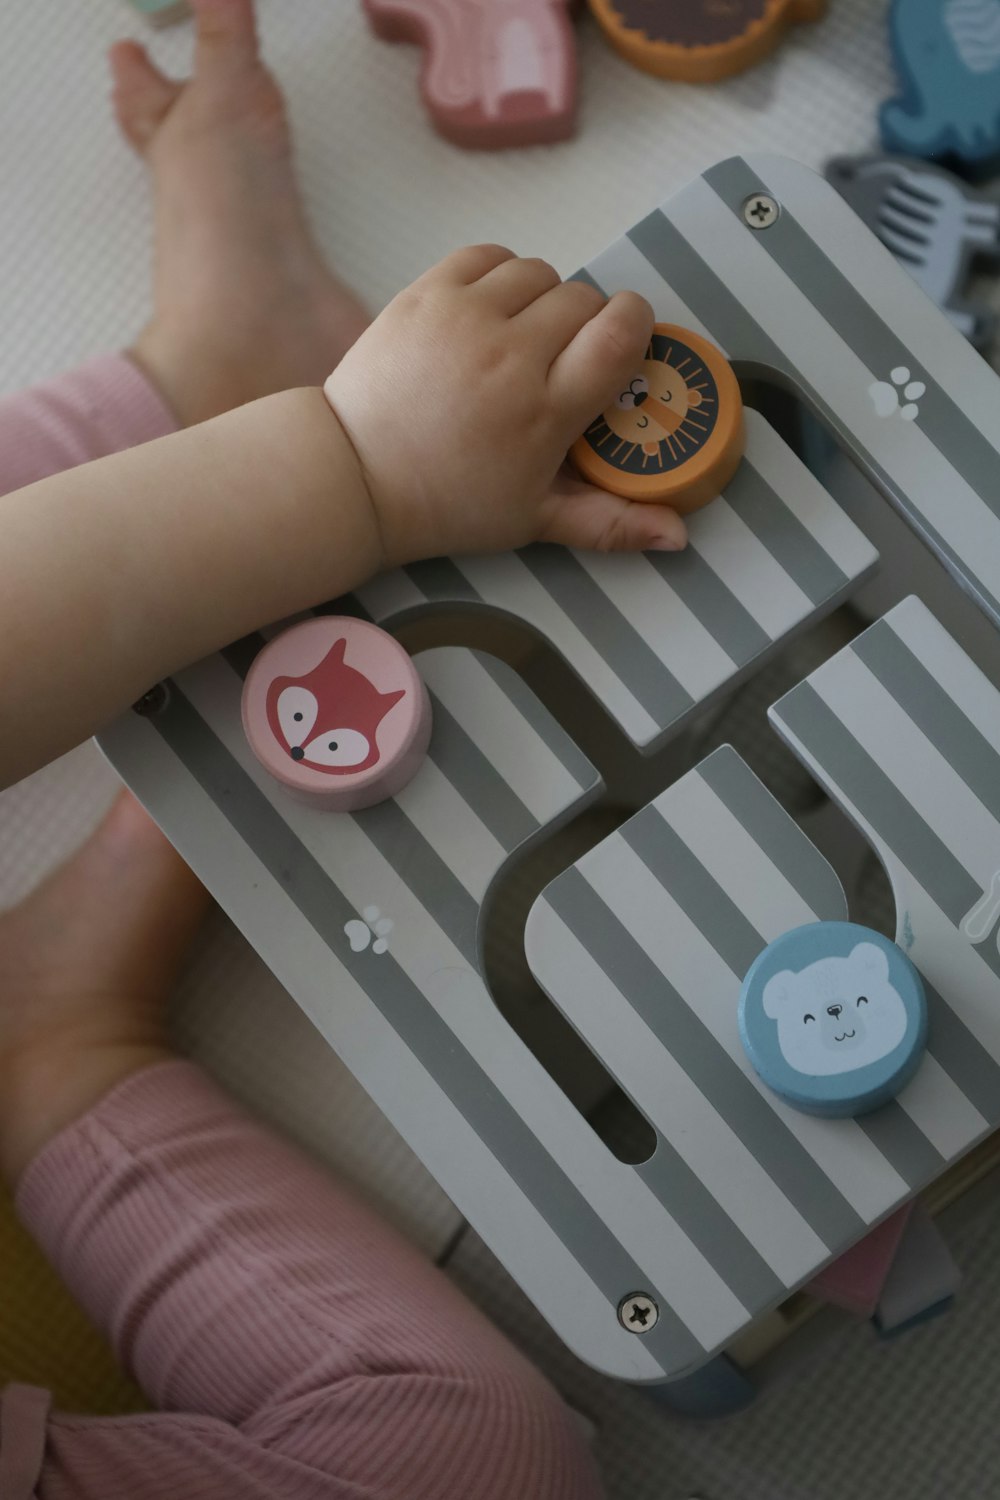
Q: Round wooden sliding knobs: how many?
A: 3